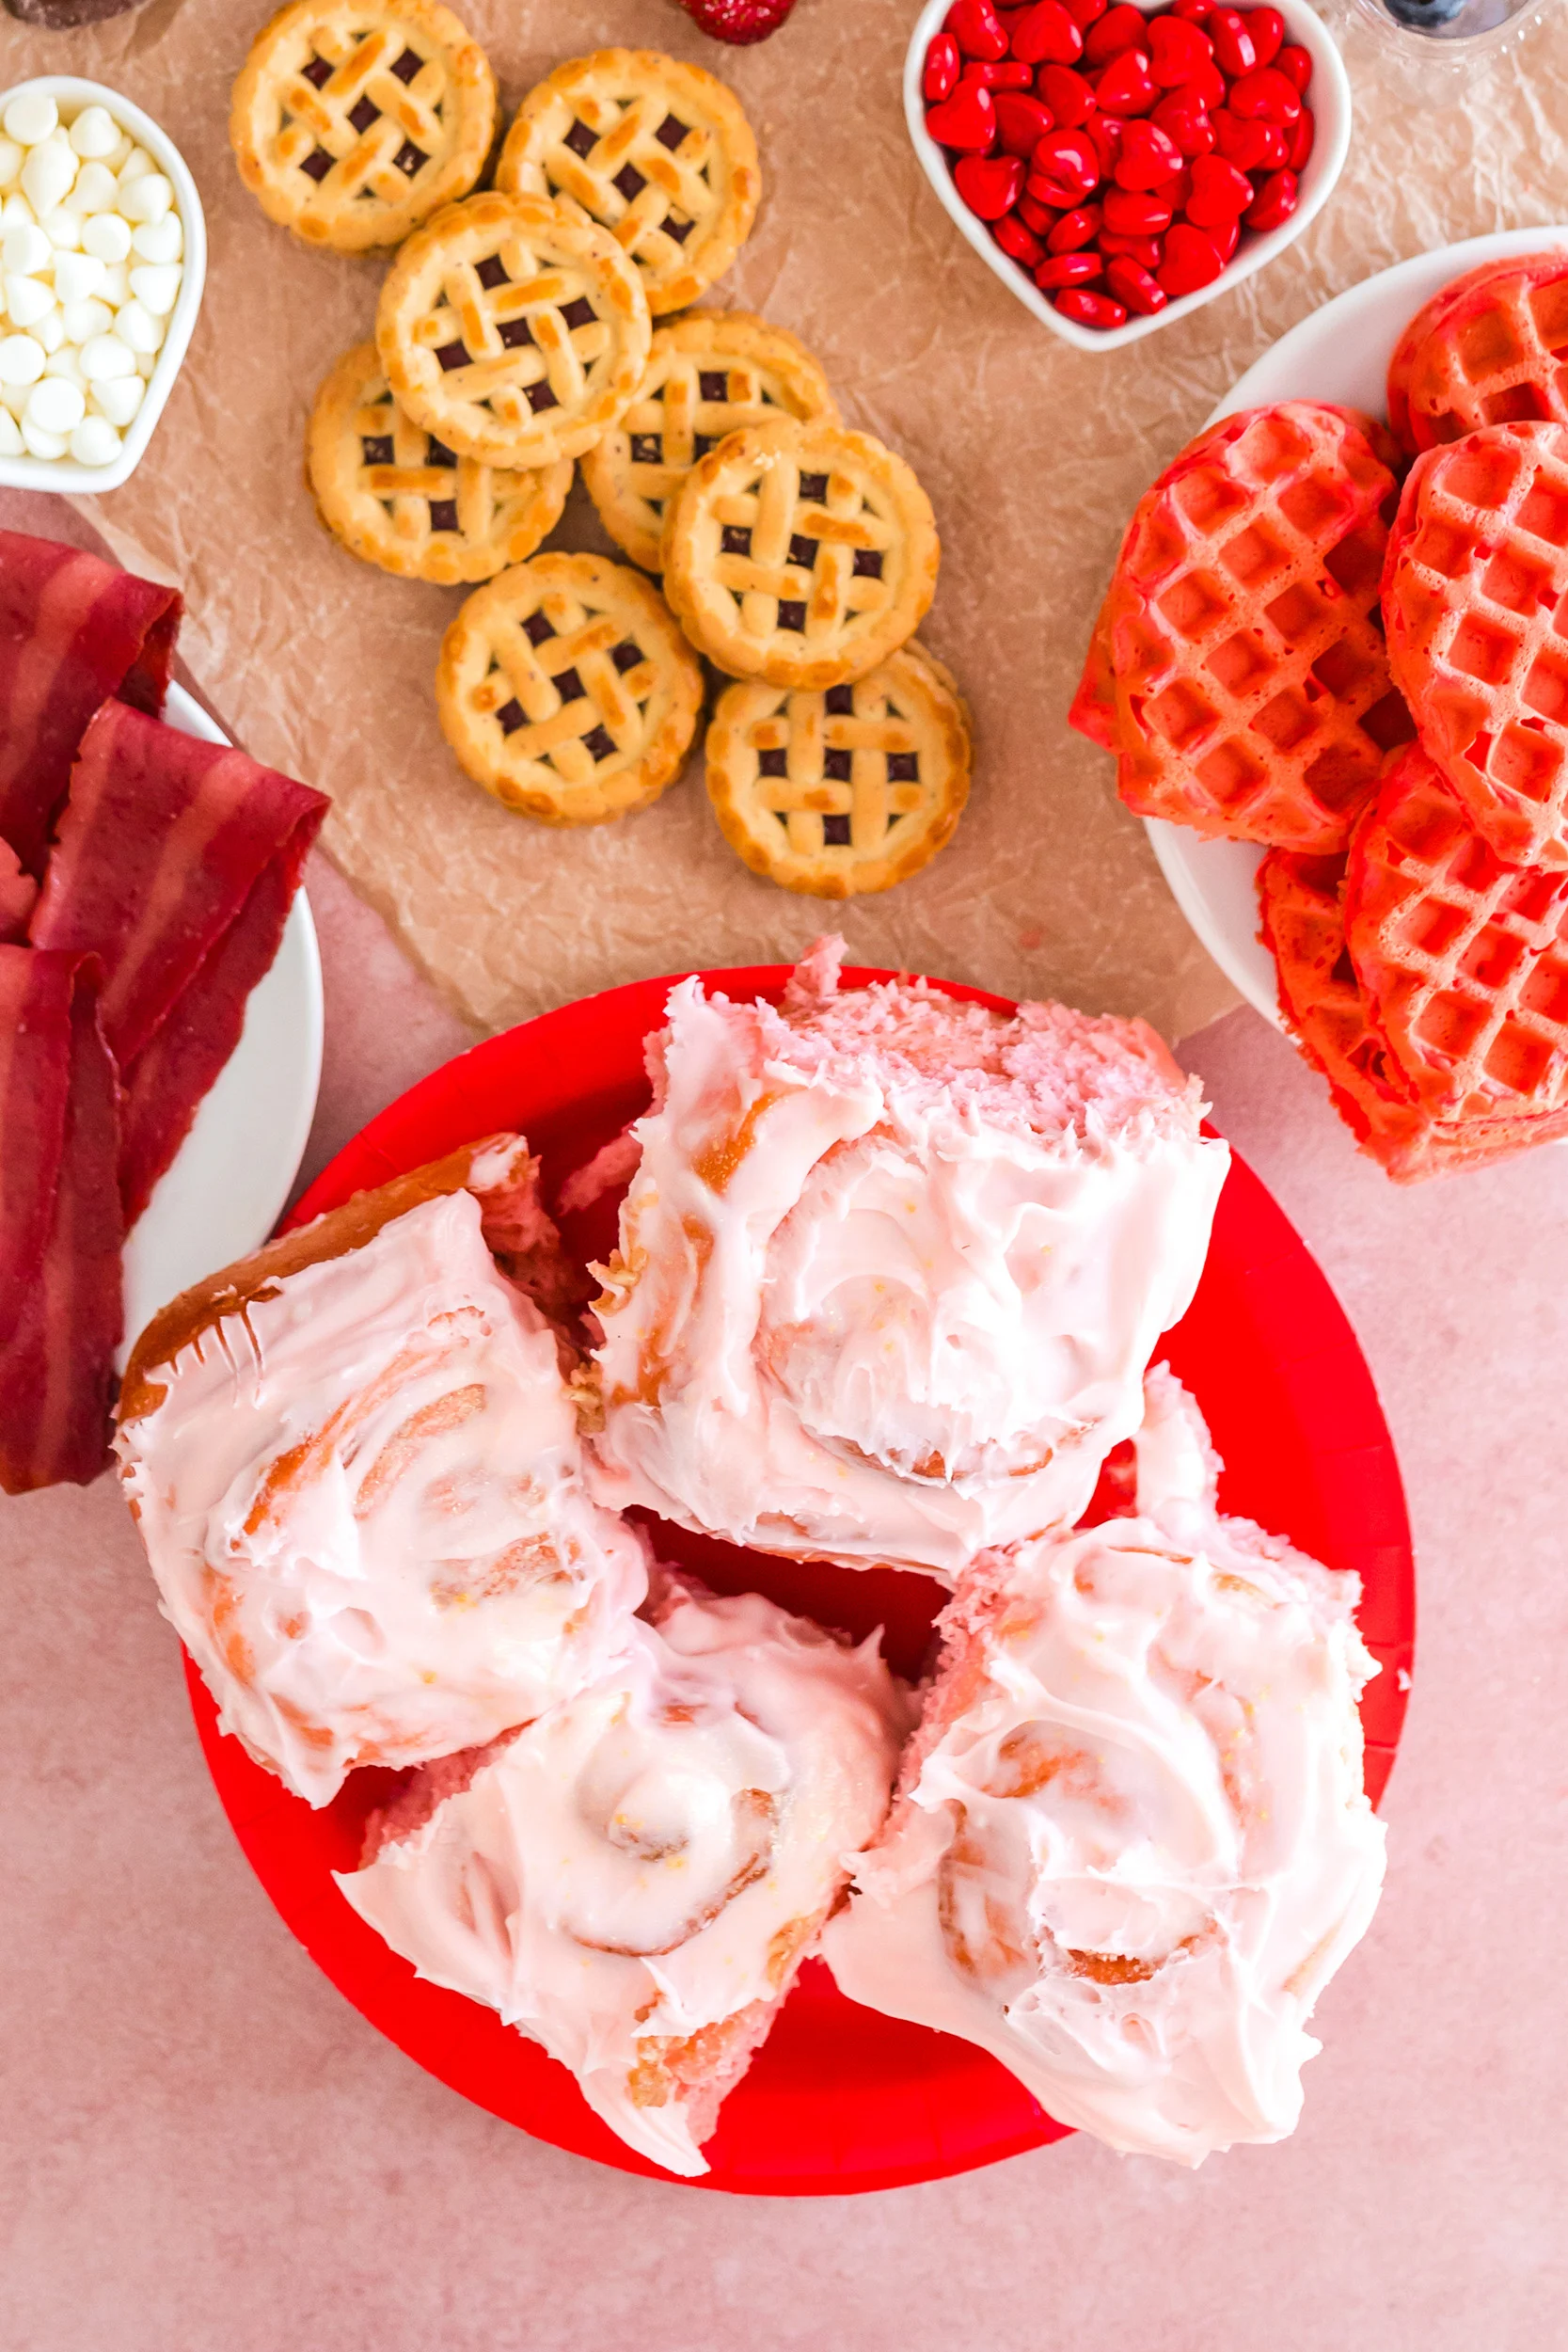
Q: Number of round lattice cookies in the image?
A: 8